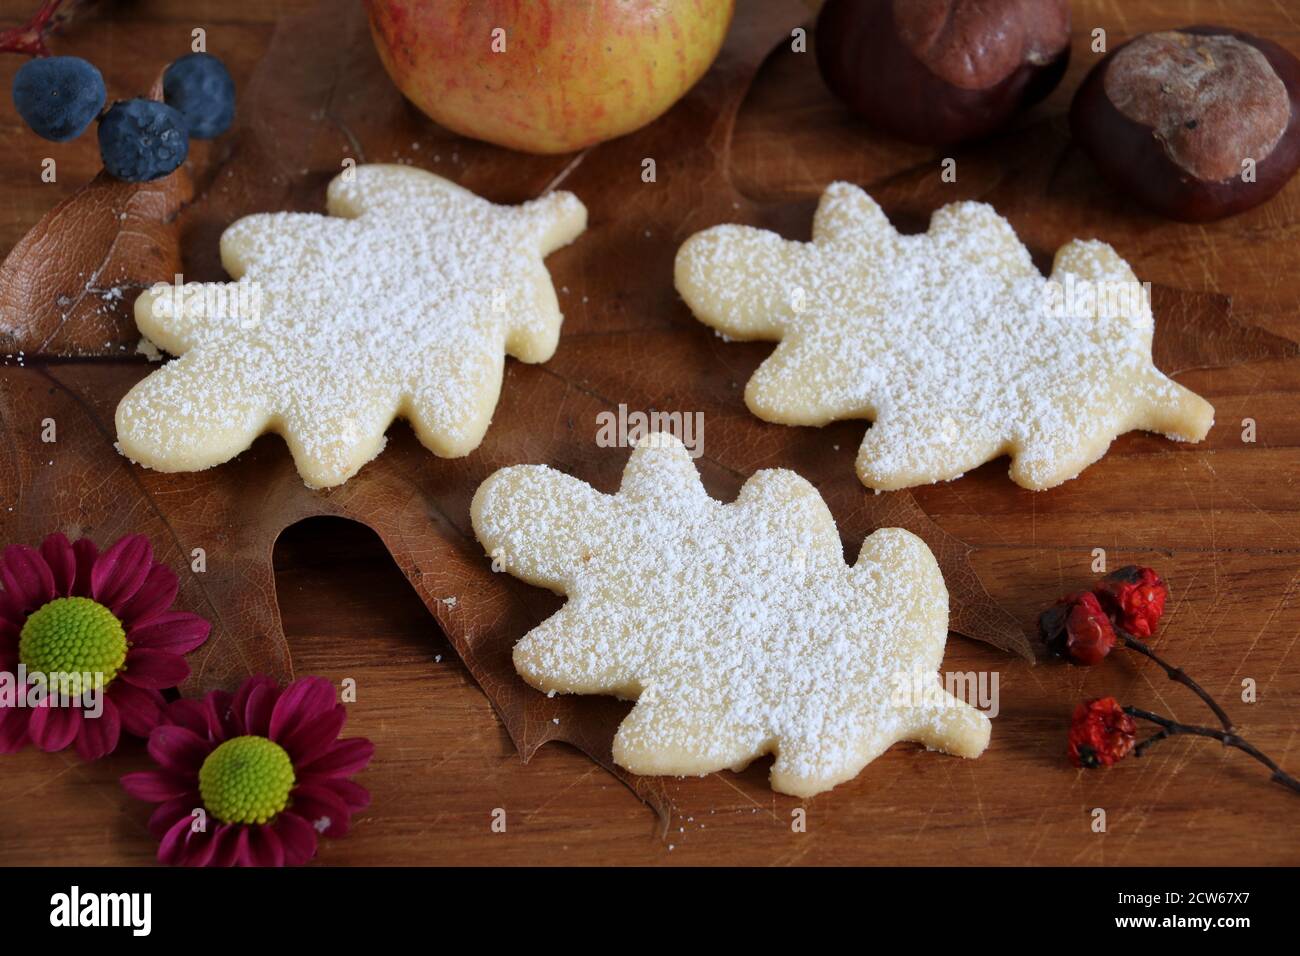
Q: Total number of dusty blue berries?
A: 3